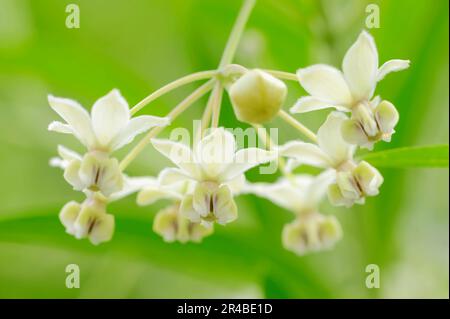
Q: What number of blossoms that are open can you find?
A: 7